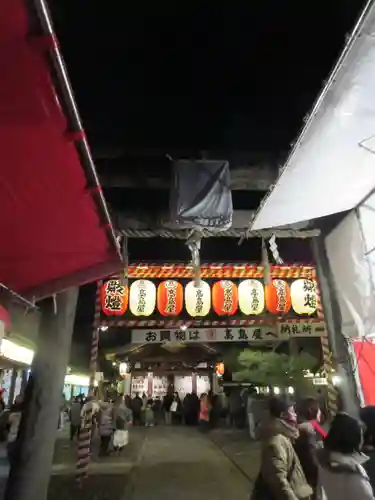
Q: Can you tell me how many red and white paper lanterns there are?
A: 8